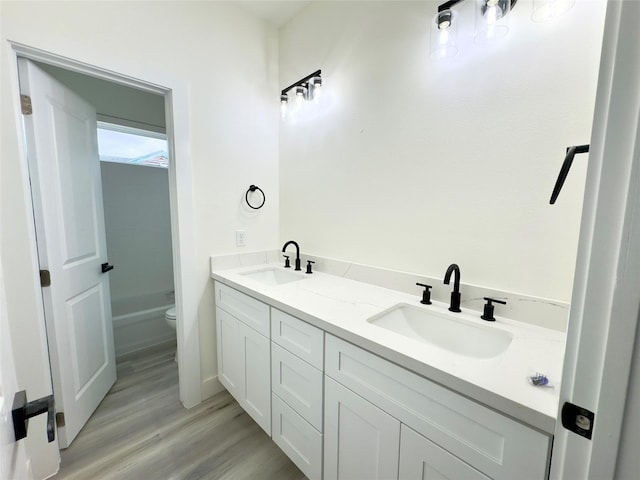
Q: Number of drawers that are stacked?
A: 3